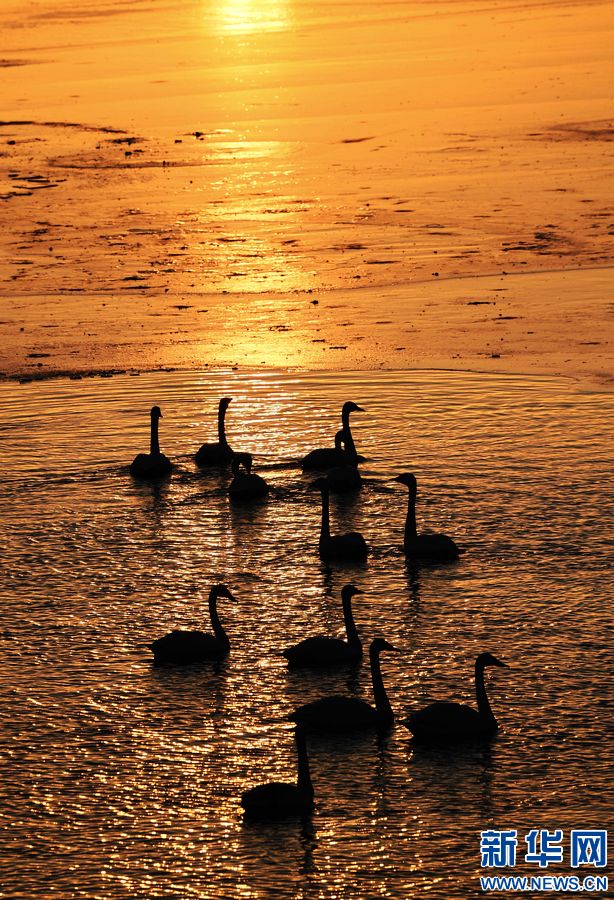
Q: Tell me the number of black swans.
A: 12